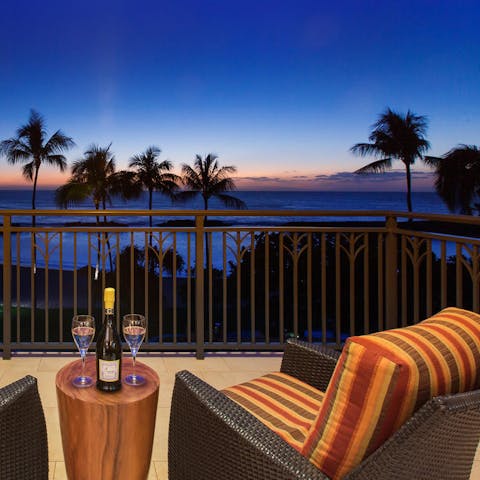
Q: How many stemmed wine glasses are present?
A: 2